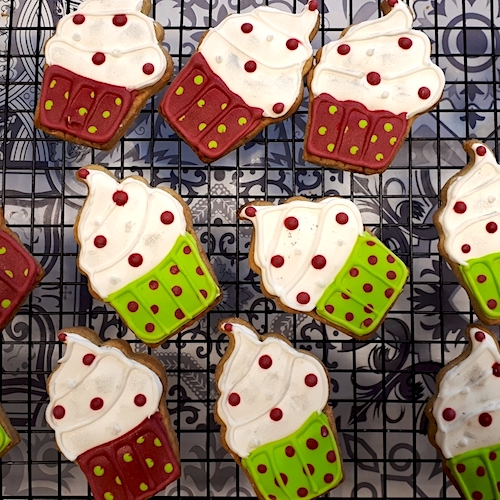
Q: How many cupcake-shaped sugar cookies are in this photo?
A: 11